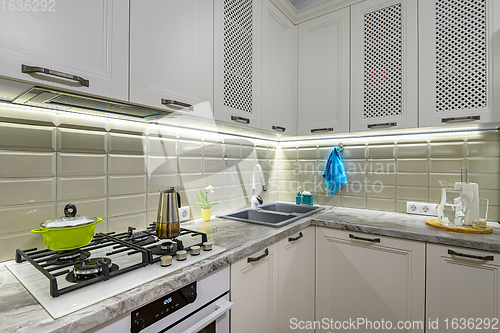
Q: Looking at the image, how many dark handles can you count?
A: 11